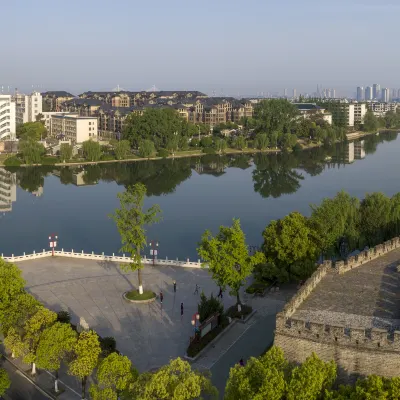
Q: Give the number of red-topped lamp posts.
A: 3